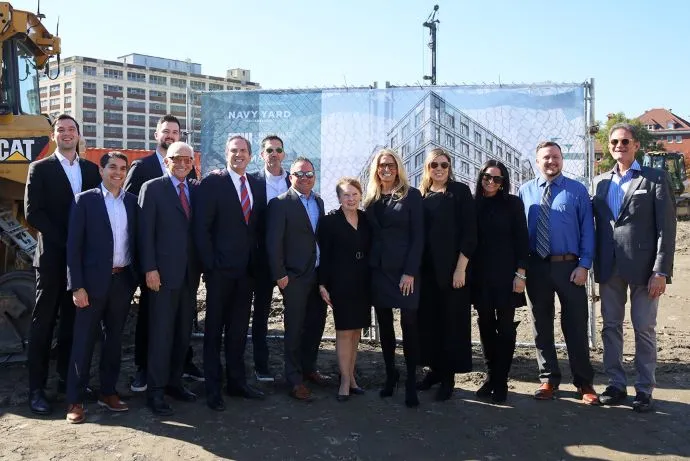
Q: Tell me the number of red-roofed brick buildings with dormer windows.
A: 1